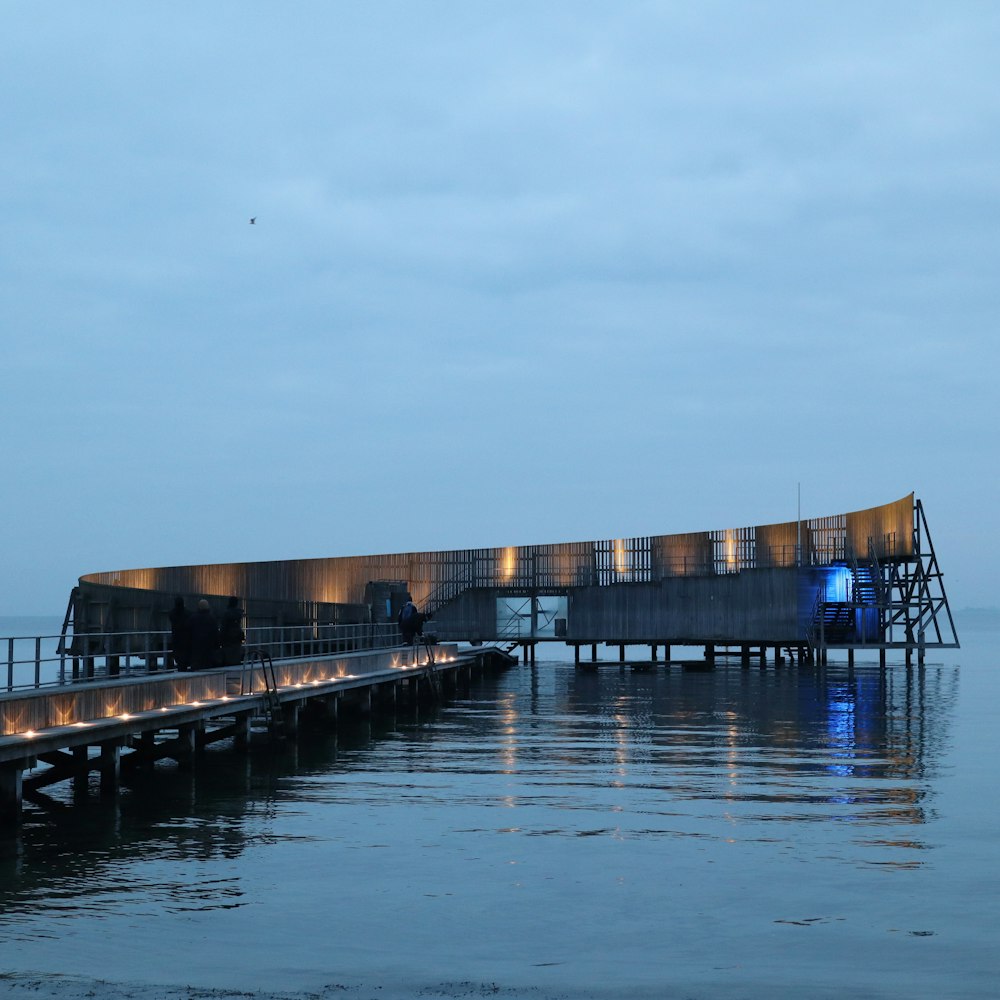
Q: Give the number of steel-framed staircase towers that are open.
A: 1